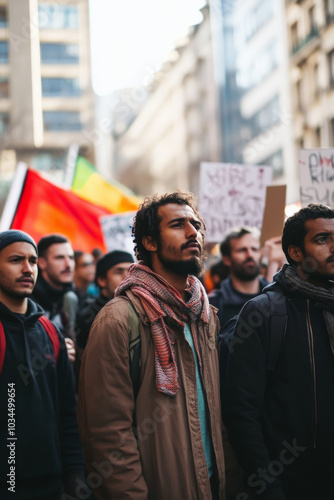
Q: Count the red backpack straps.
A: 2